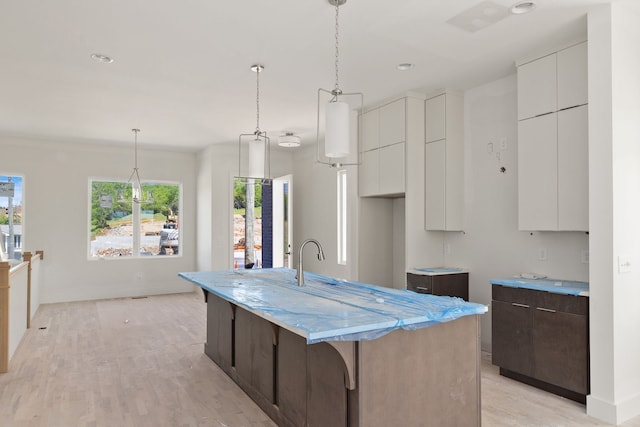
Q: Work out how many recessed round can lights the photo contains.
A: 3